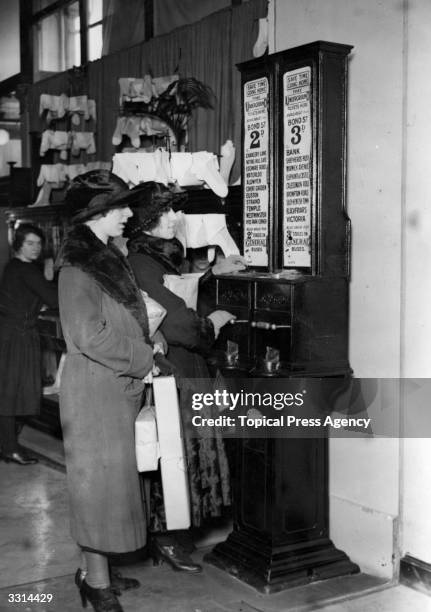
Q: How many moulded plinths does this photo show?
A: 1